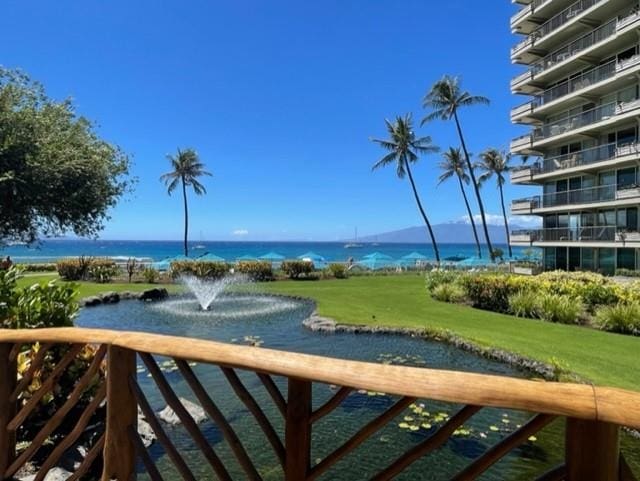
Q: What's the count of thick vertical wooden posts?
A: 4